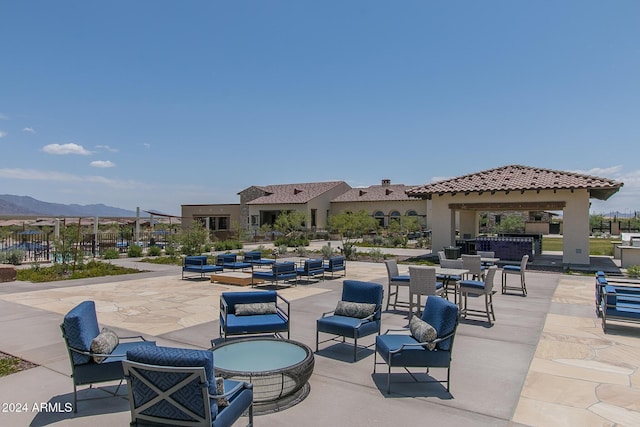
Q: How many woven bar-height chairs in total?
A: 8